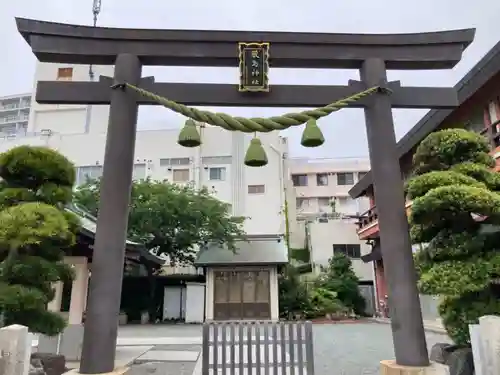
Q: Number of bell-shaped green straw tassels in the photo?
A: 3